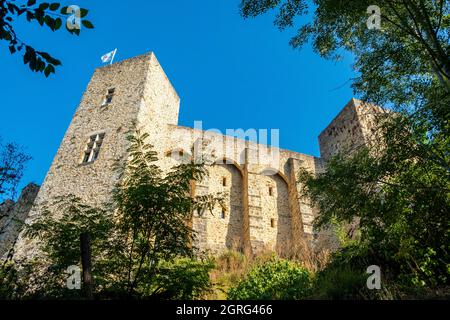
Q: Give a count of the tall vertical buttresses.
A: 3